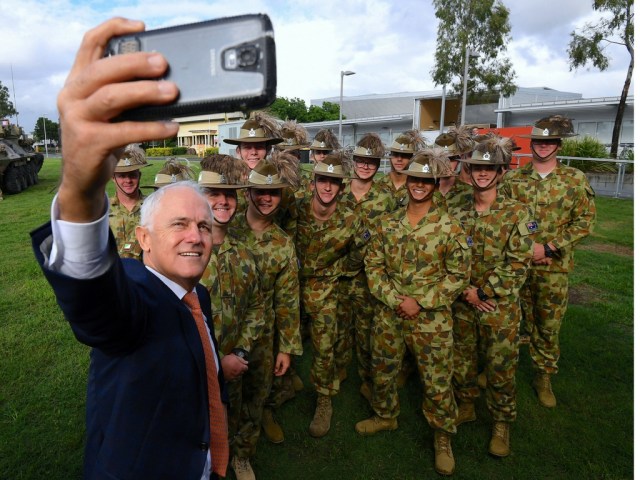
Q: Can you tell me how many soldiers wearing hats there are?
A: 15